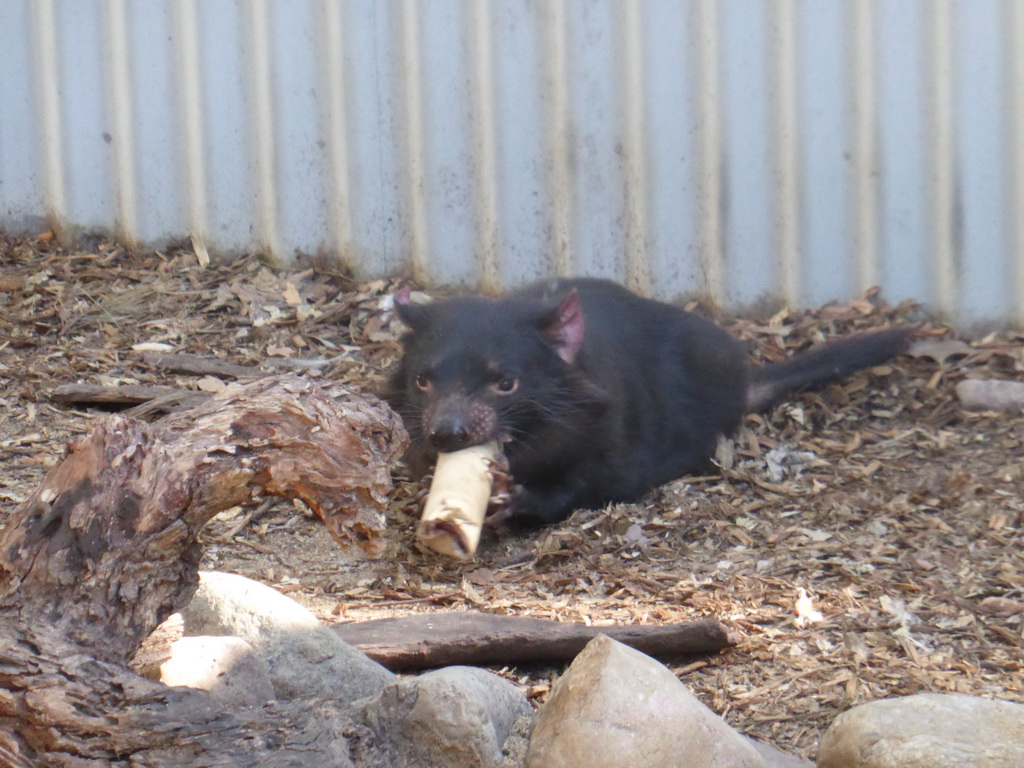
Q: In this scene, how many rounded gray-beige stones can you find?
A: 5